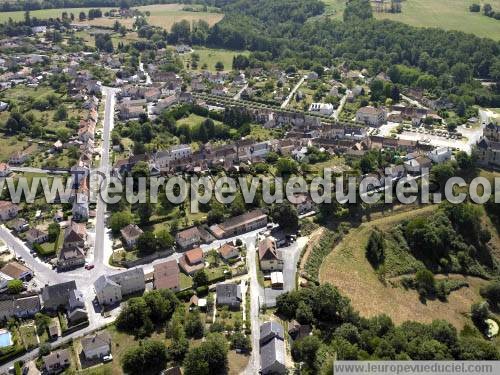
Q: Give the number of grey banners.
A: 1